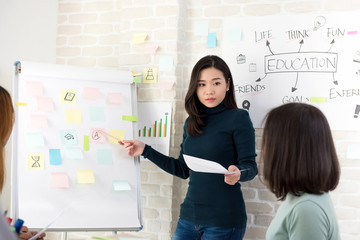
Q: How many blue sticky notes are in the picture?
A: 11